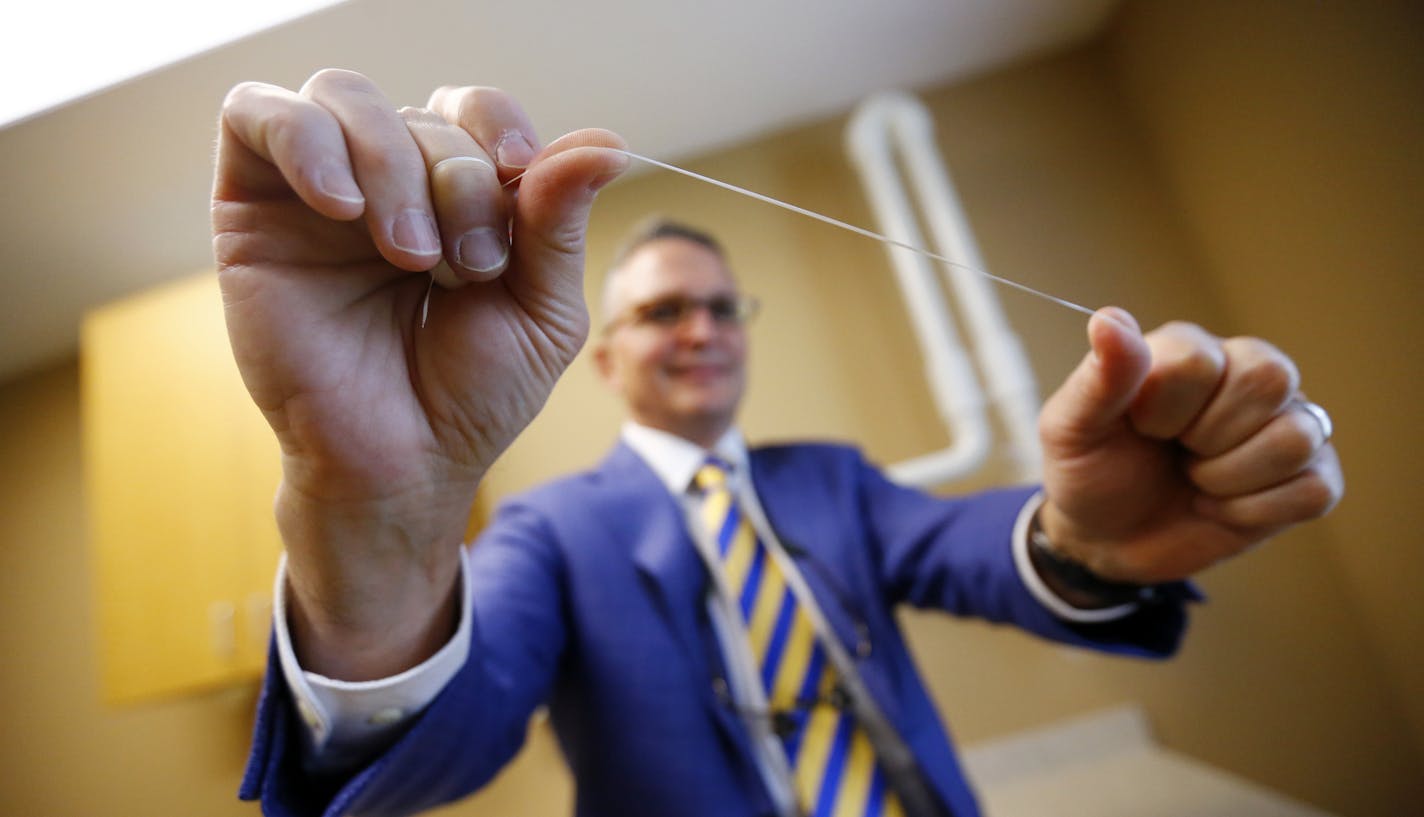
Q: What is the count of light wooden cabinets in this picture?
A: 1